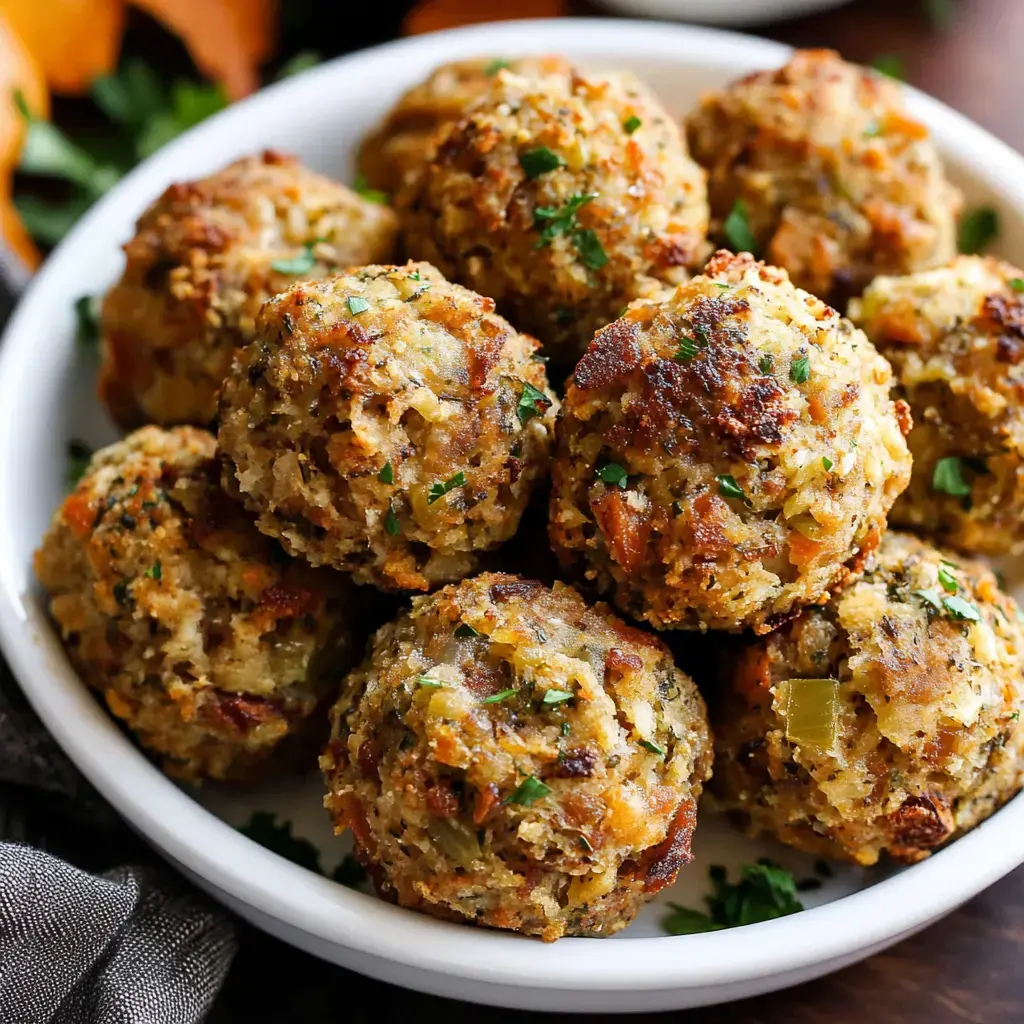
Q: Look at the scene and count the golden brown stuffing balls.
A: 10